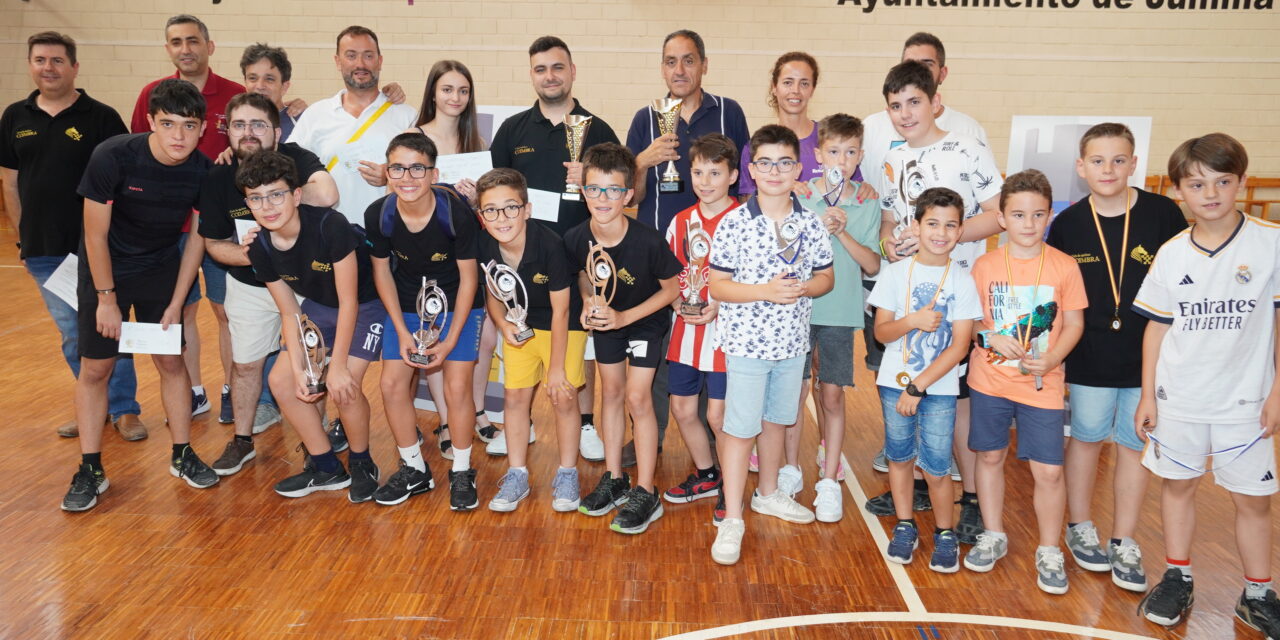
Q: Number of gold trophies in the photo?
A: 2